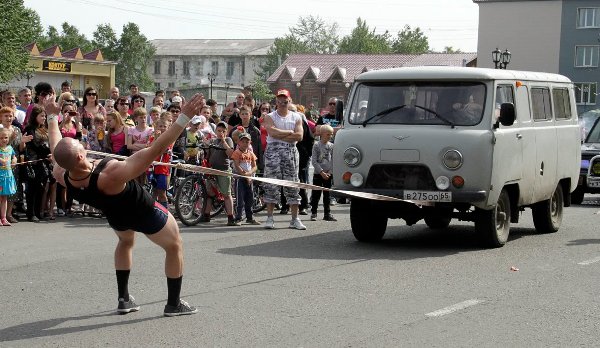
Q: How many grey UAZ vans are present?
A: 1